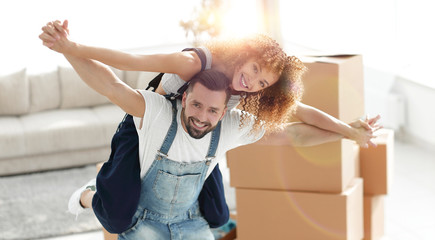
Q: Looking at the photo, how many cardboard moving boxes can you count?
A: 5